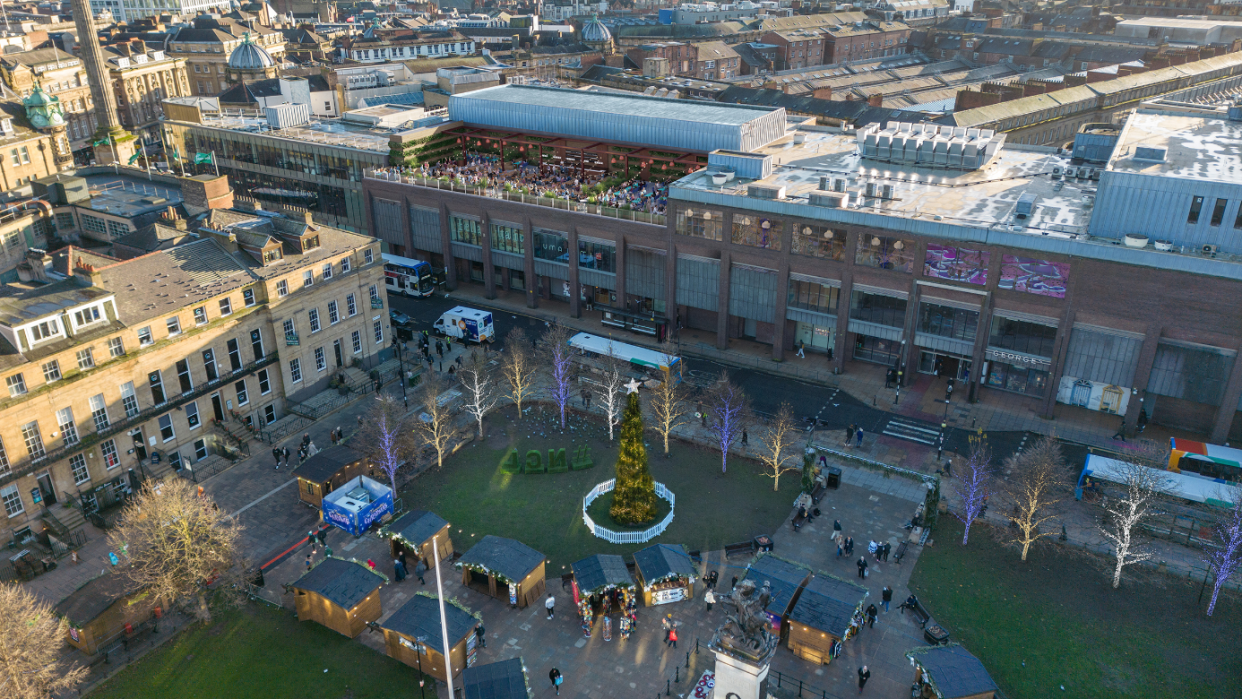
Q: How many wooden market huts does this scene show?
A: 12